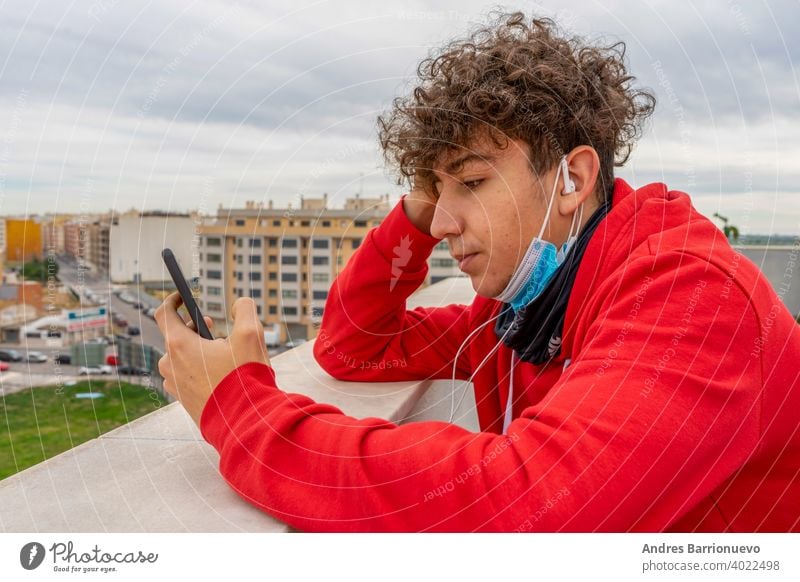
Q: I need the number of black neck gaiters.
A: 1